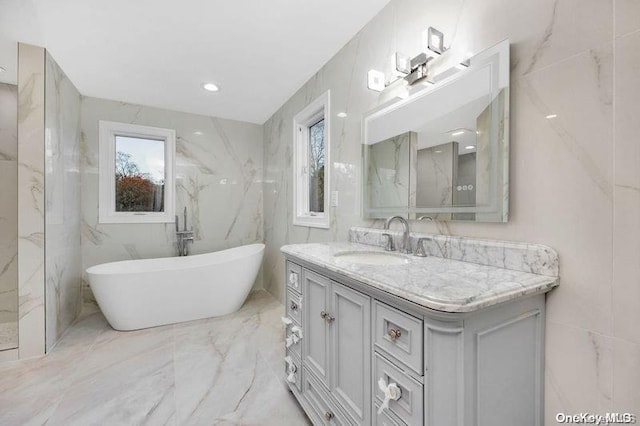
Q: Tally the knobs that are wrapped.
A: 4